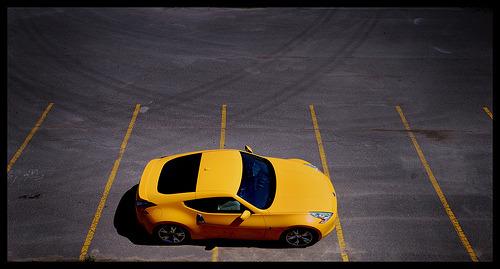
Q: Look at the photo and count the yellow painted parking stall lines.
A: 6